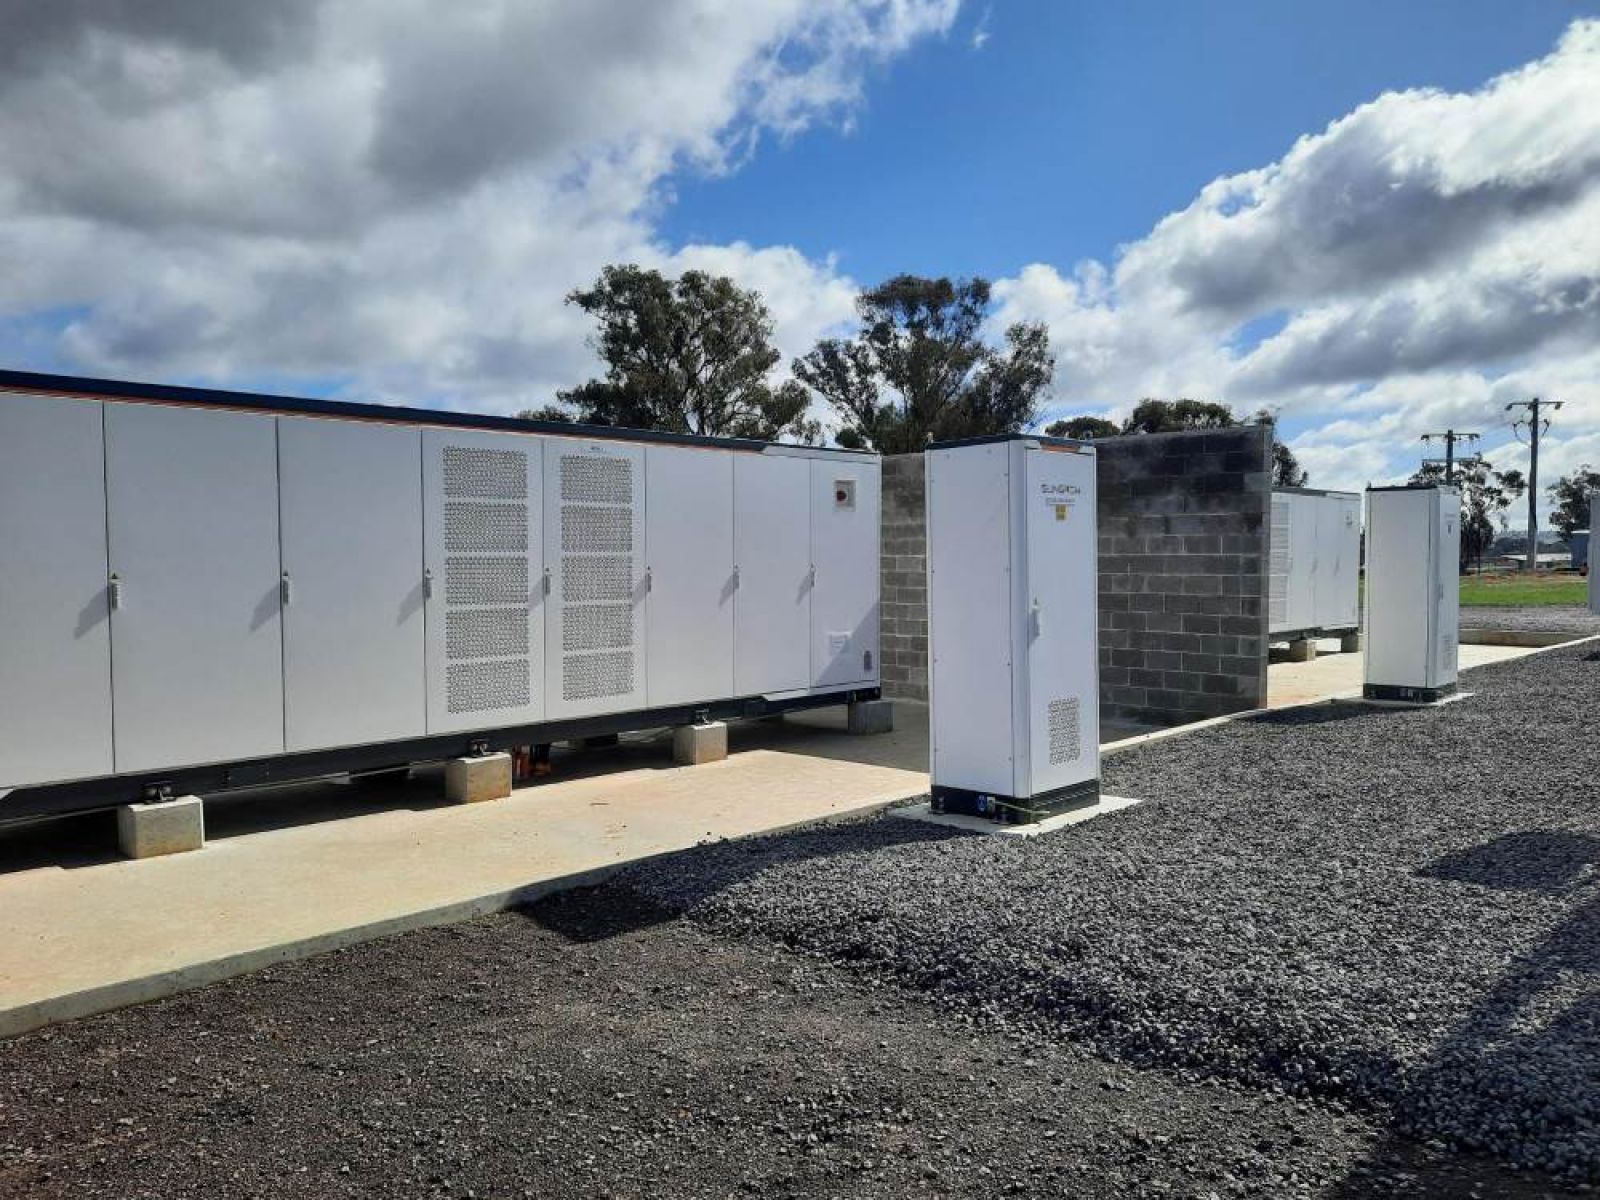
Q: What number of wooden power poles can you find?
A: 2